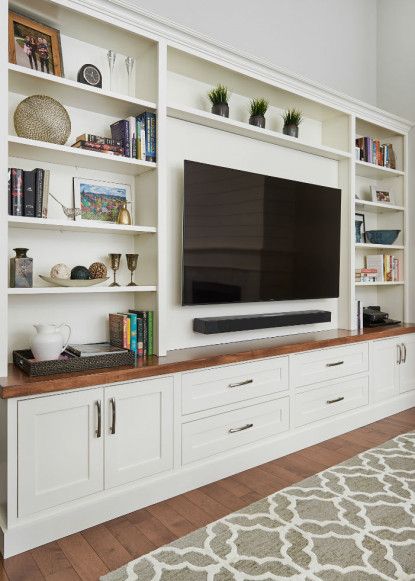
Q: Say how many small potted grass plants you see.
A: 3